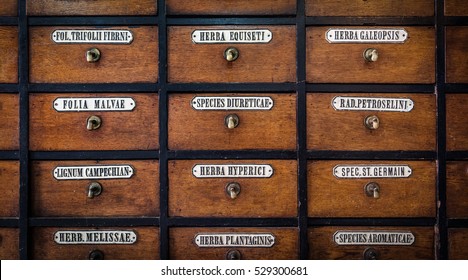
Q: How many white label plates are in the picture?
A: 12